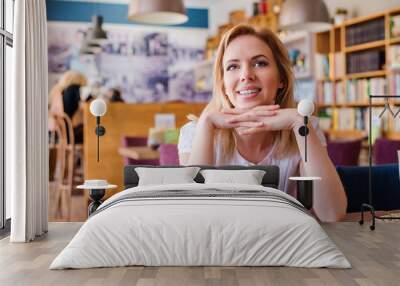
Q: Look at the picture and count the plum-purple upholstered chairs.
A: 4